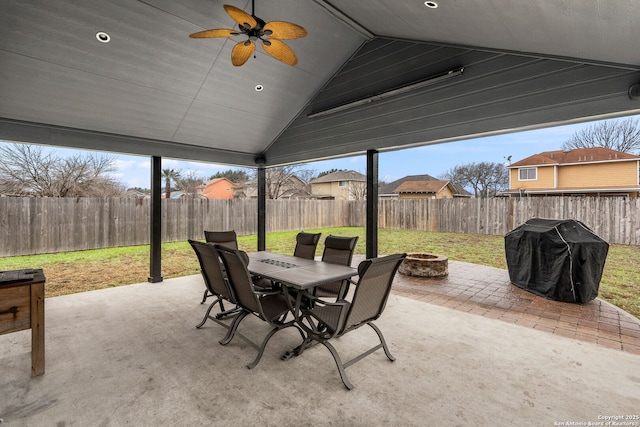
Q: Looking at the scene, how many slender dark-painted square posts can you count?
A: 3